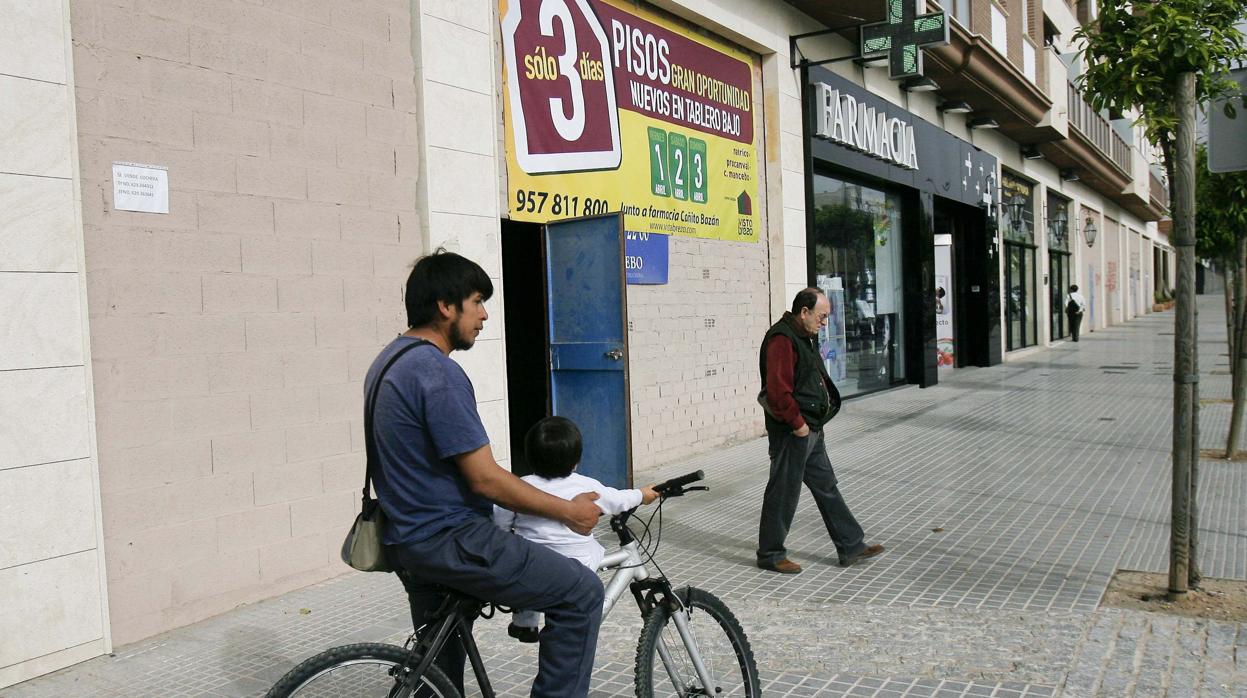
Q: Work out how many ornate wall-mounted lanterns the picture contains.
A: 3